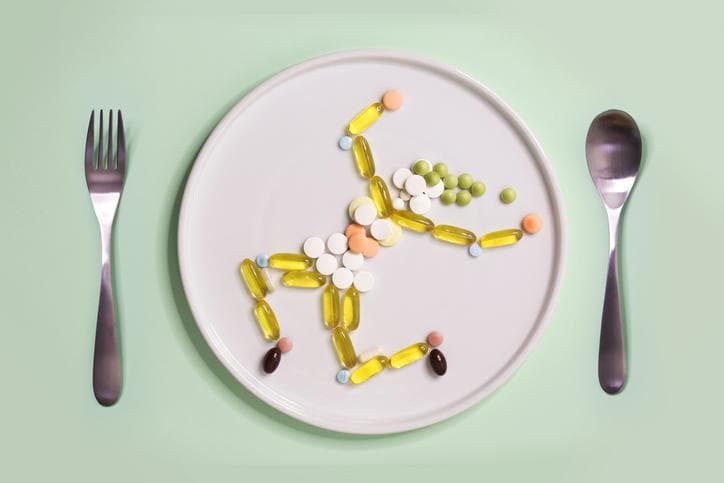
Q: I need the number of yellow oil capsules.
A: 15